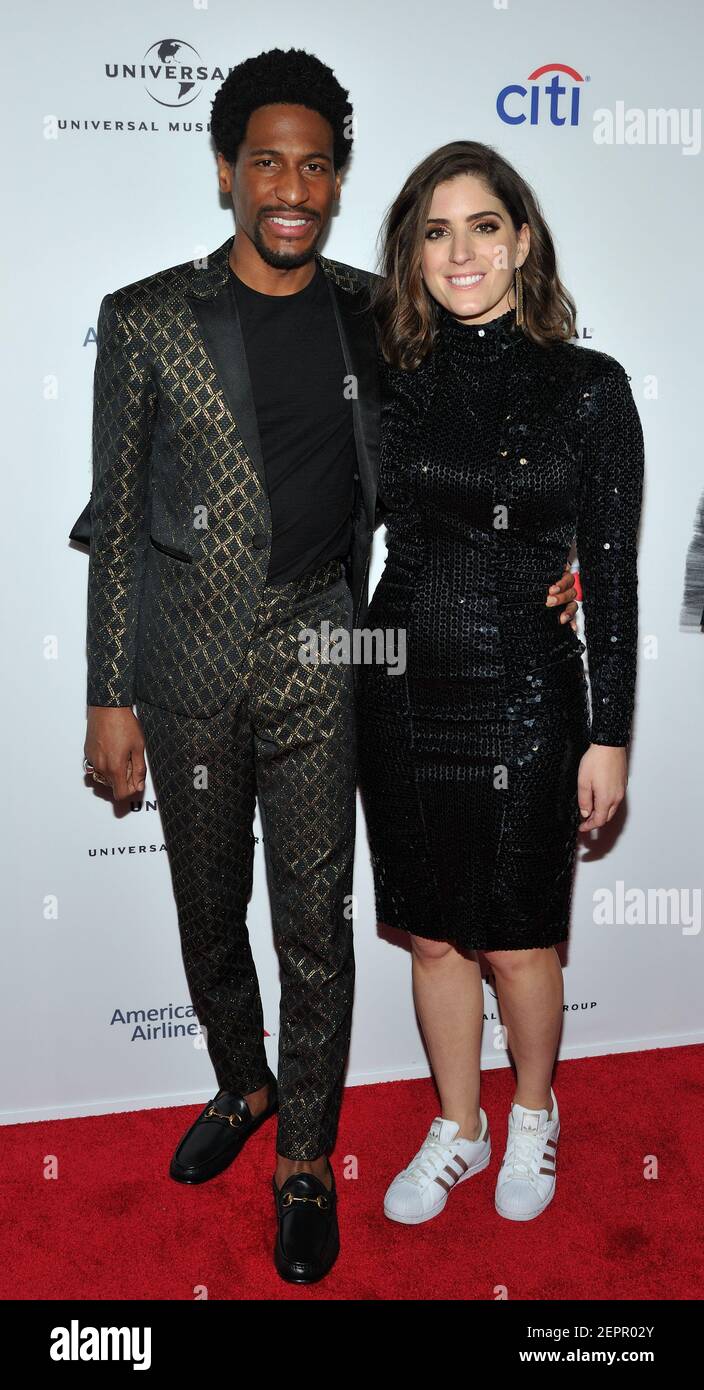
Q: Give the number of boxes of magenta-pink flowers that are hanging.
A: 0